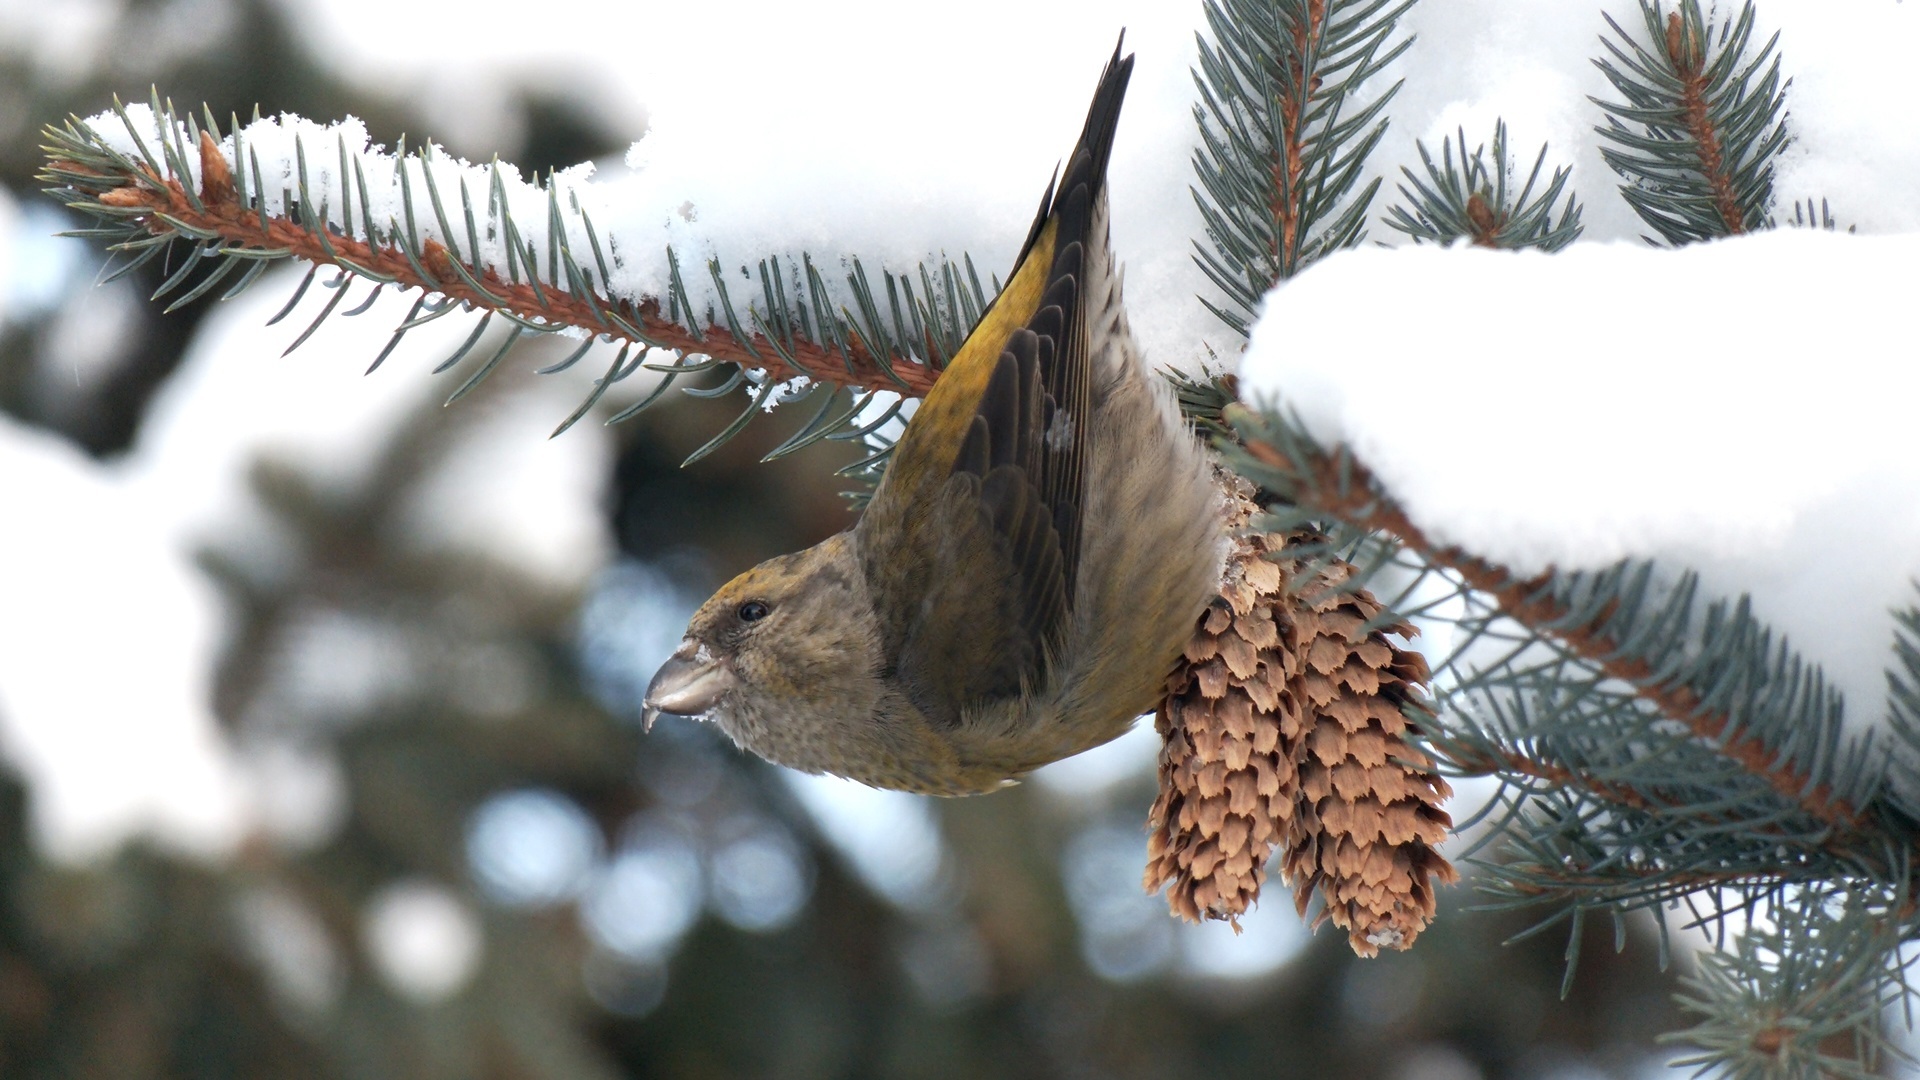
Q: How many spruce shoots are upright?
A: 3